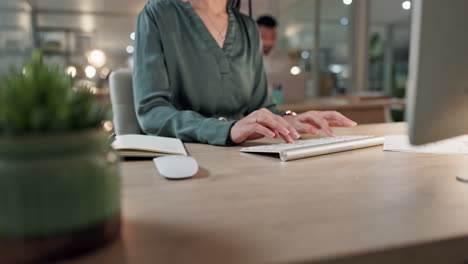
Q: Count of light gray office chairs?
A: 1